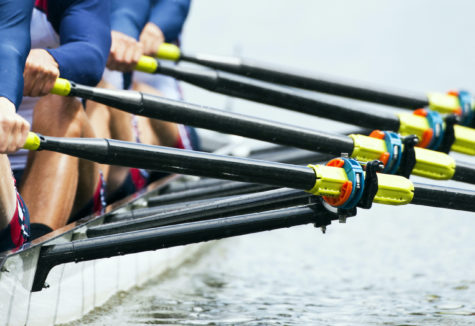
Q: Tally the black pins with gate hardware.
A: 3